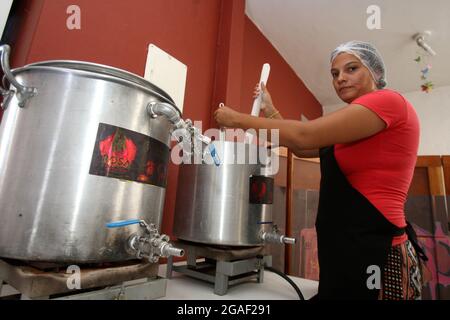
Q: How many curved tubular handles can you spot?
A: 1